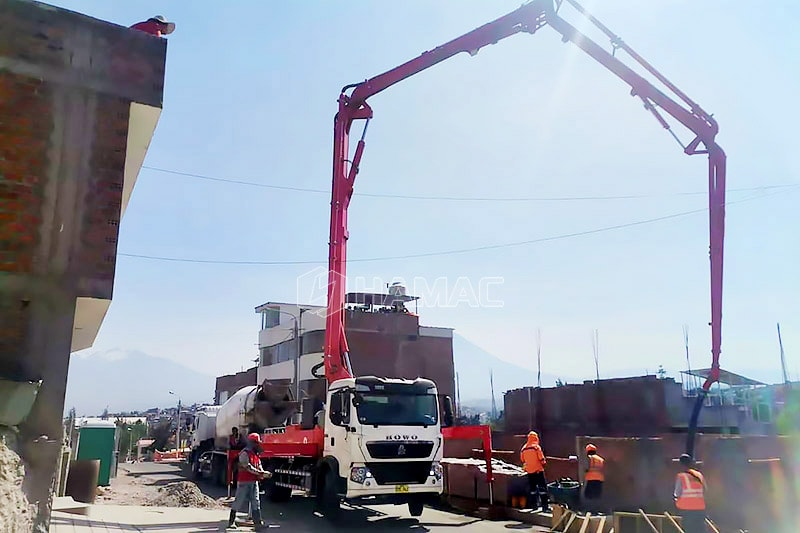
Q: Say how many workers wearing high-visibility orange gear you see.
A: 3